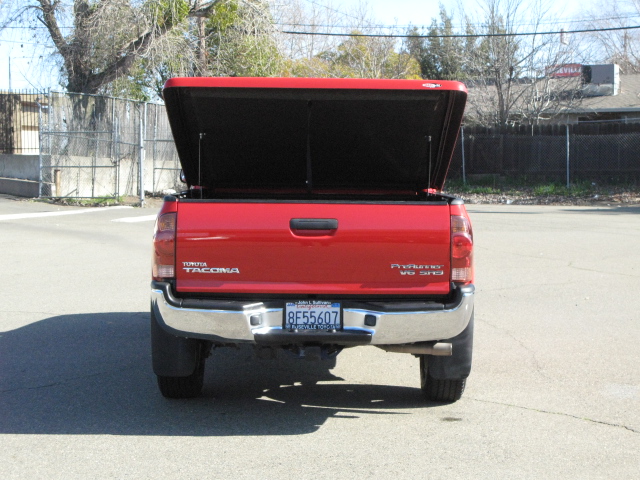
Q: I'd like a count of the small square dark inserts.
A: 2